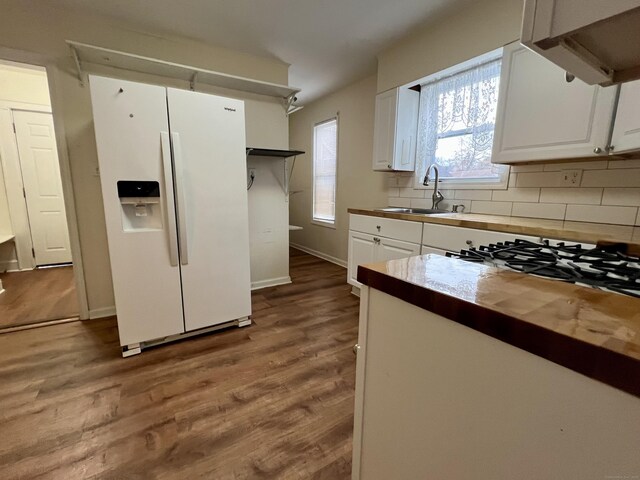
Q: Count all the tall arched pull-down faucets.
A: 1